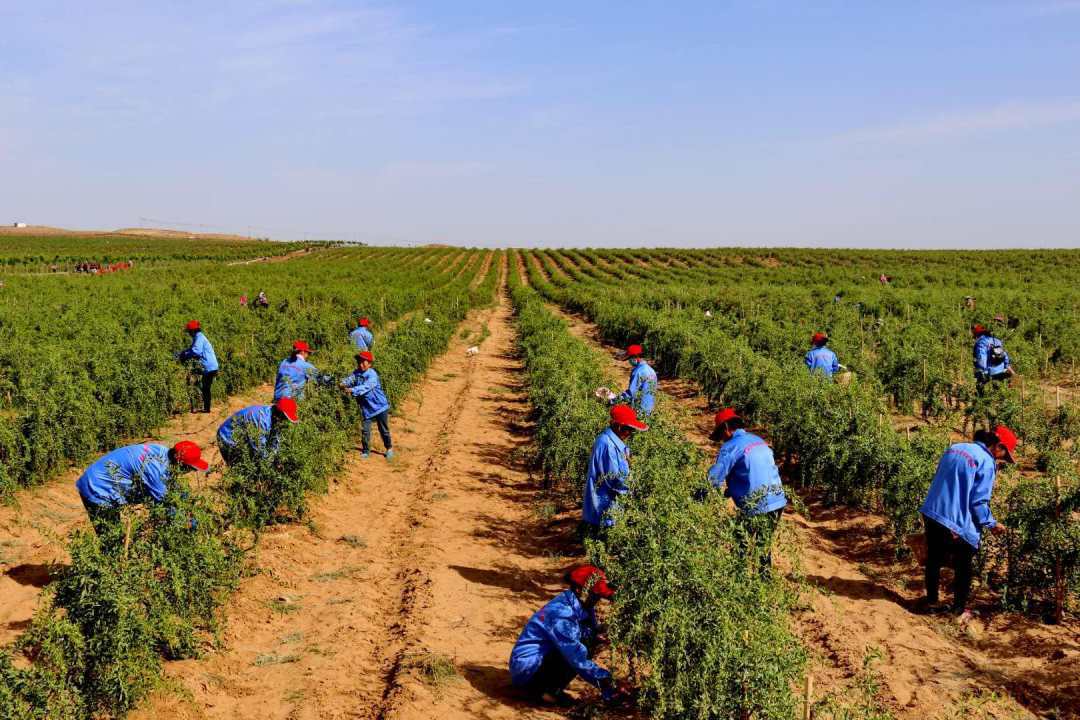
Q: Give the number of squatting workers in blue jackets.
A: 1